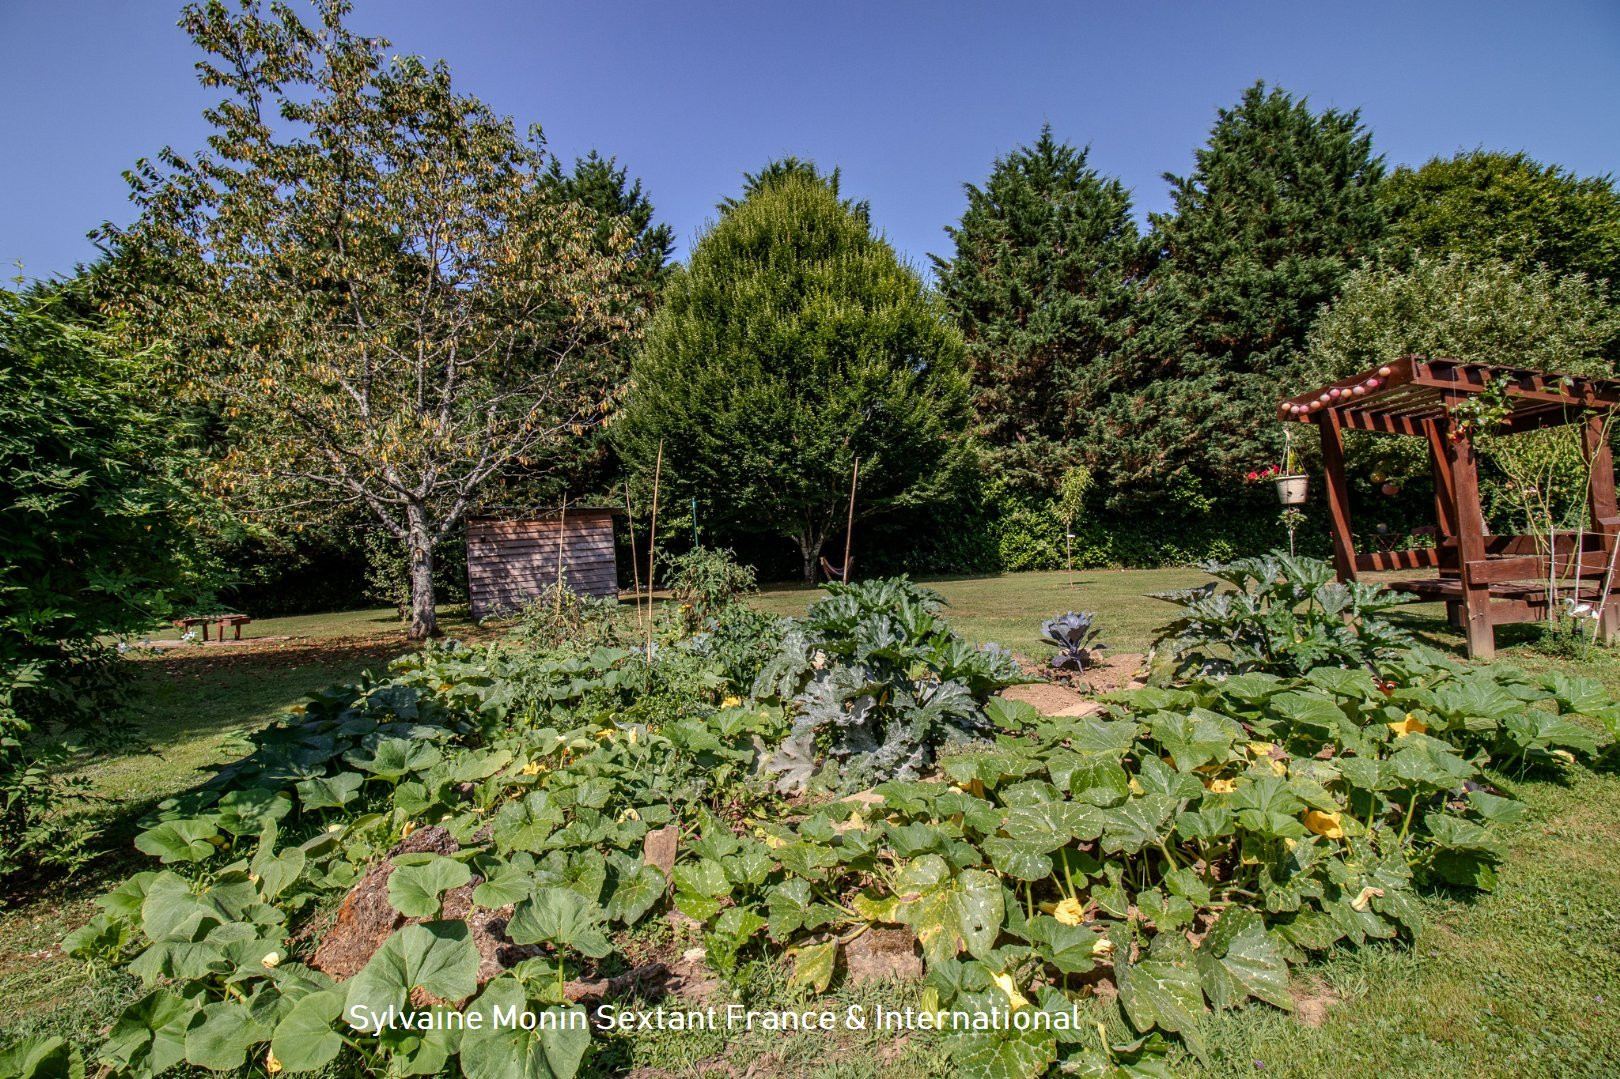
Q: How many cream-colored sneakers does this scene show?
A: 0